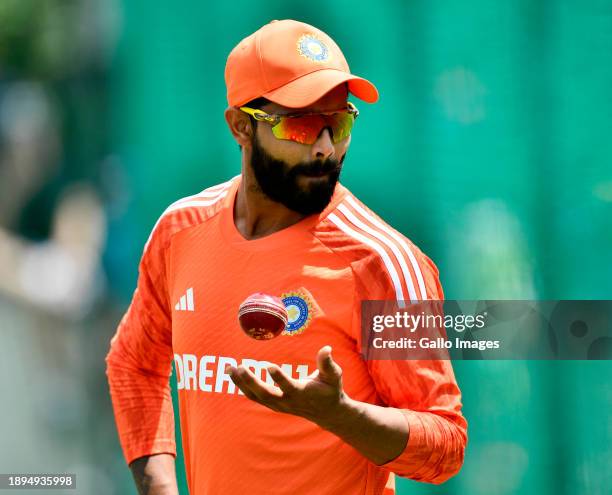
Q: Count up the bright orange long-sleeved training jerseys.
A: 1